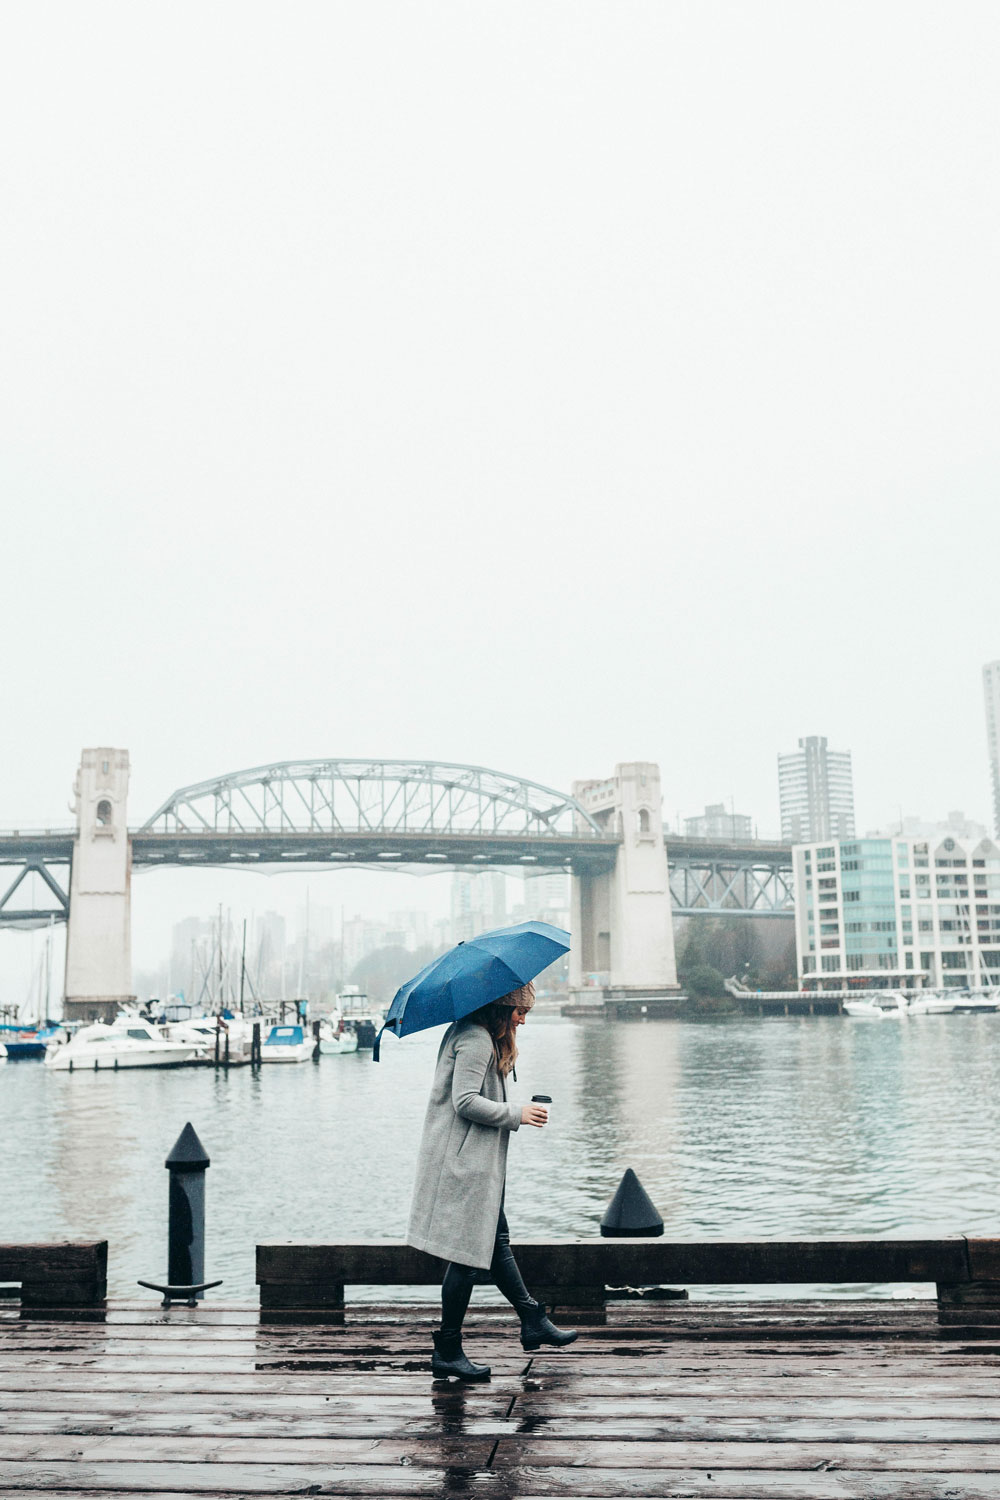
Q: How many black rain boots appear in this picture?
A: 2